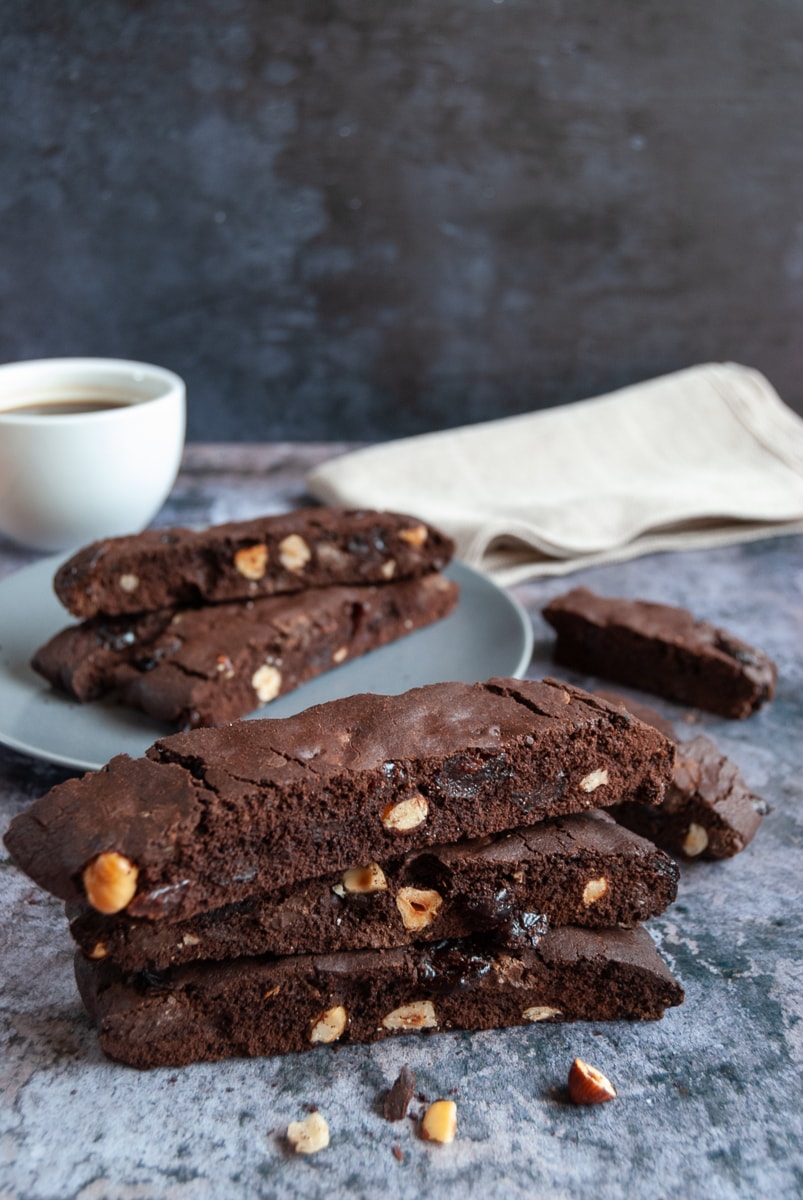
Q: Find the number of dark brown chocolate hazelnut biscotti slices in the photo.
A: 7